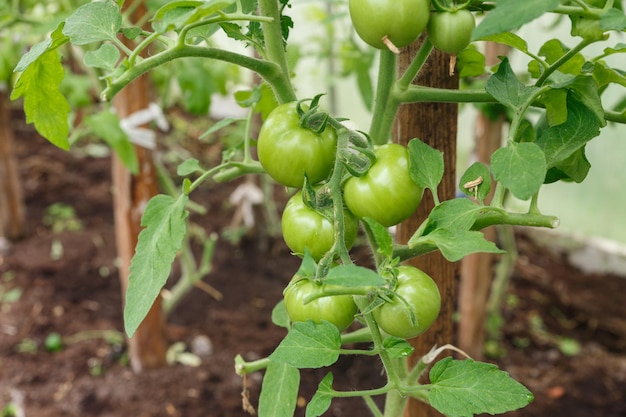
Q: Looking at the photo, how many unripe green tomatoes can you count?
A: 7